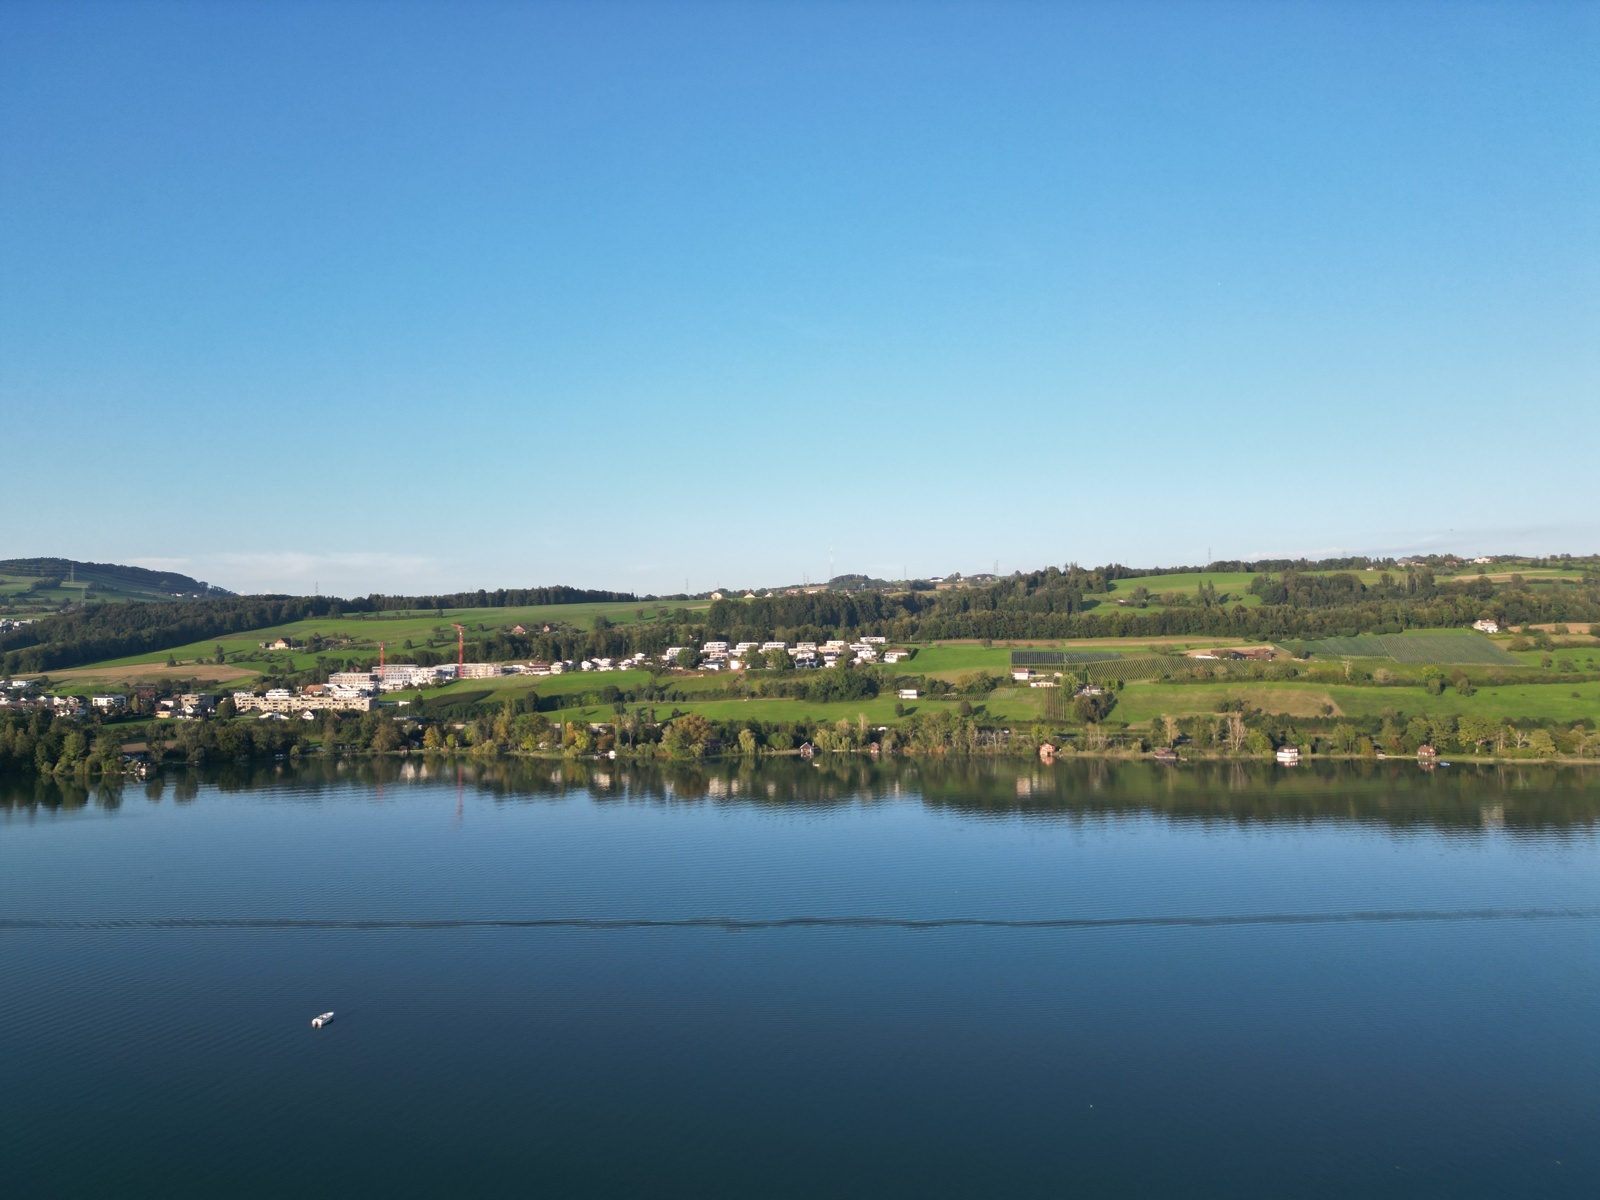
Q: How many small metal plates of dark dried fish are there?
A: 0